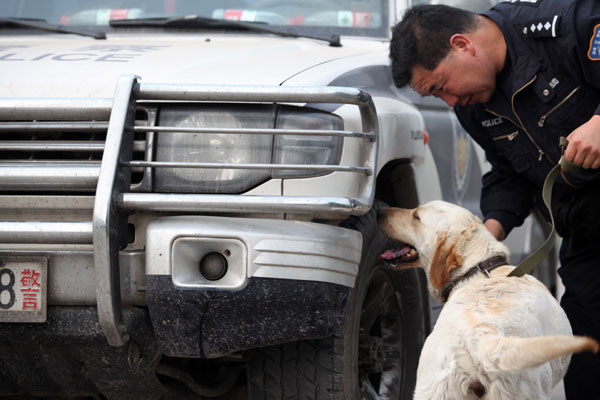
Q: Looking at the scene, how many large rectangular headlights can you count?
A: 1